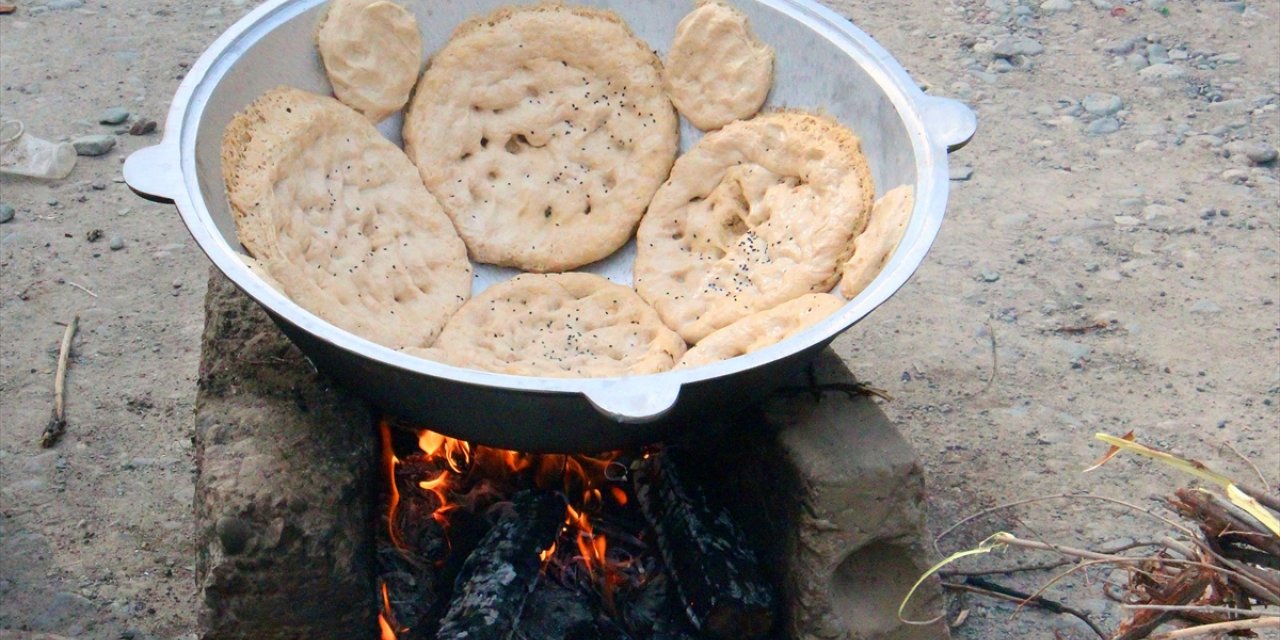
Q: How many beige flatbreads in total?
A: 8